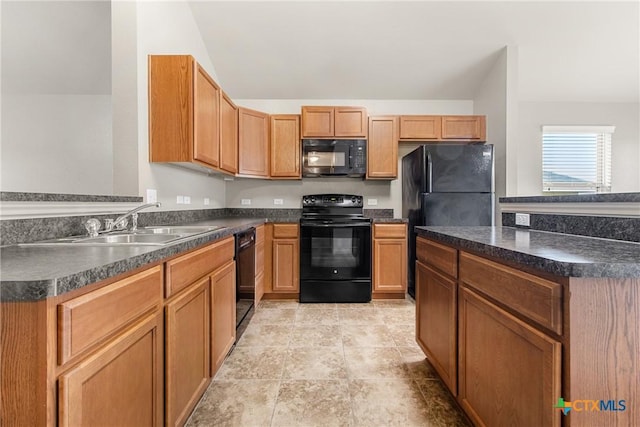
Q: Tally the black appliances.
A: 4